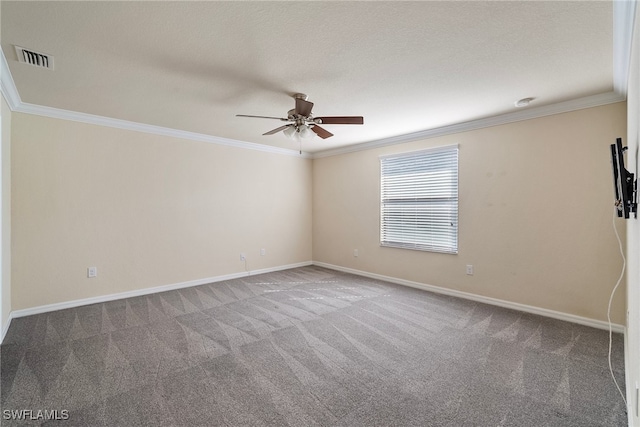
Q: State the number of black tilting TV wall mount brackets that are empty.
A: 1